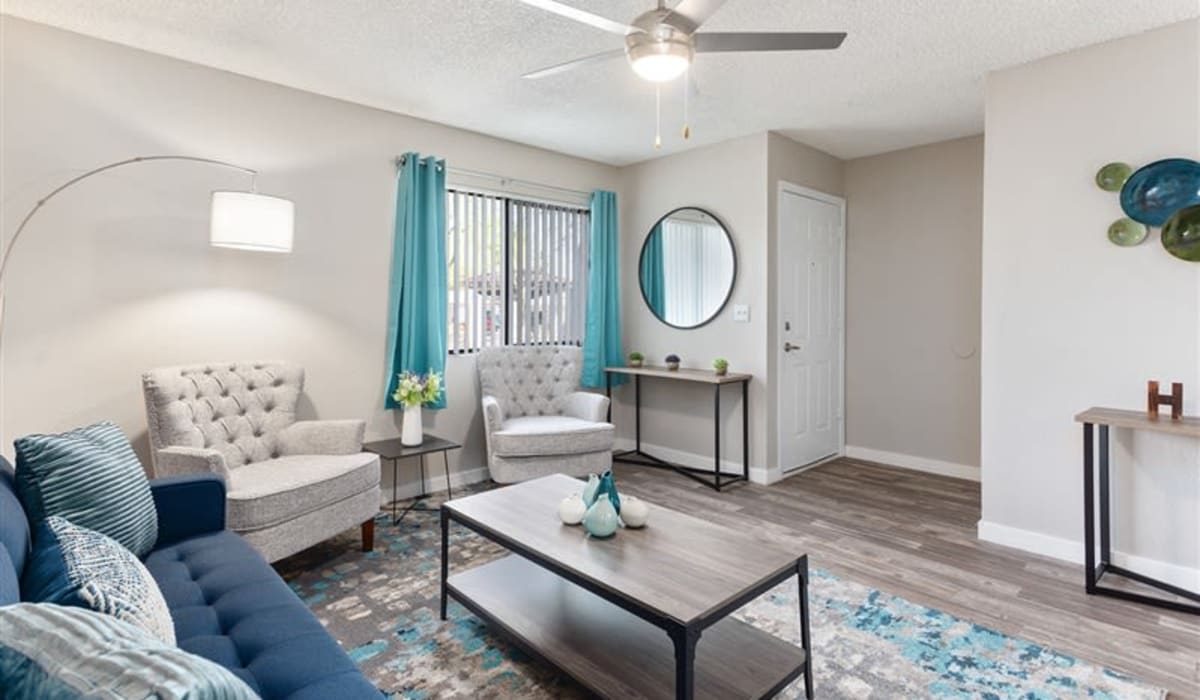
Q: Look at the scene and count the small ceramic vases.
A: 5